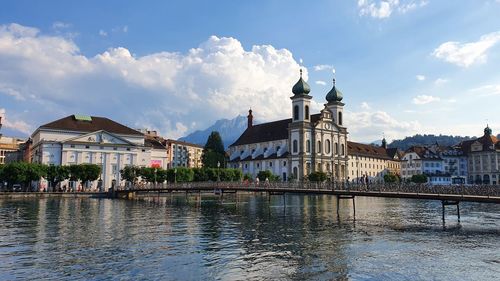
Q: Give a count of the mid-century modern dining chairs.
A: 0